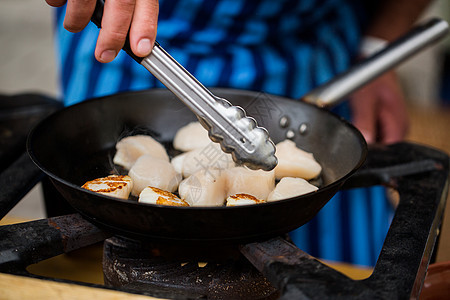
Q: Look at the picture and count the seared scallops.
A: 3